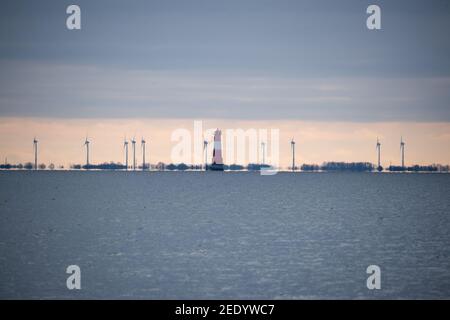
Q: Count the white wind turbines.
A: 10